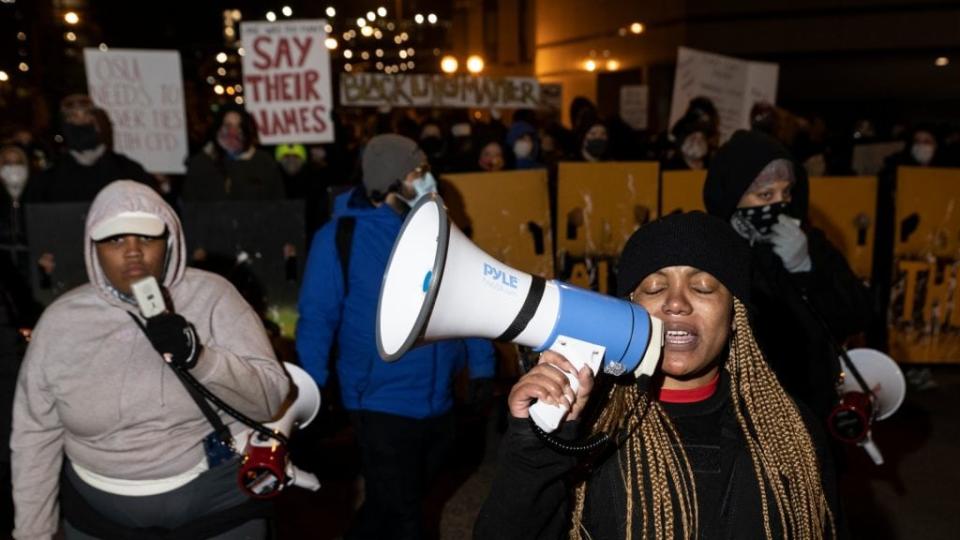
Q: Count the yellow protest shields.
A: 5